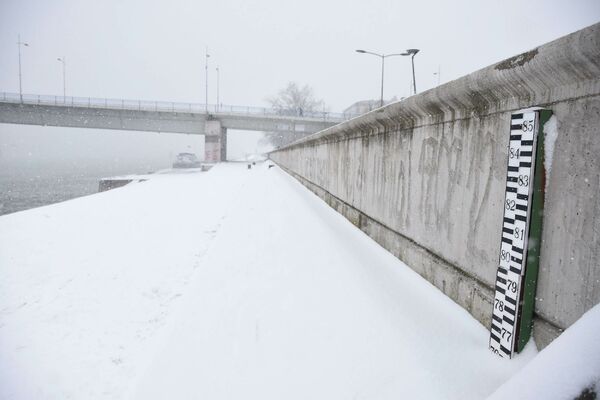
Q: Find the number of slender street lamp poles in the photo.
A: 7